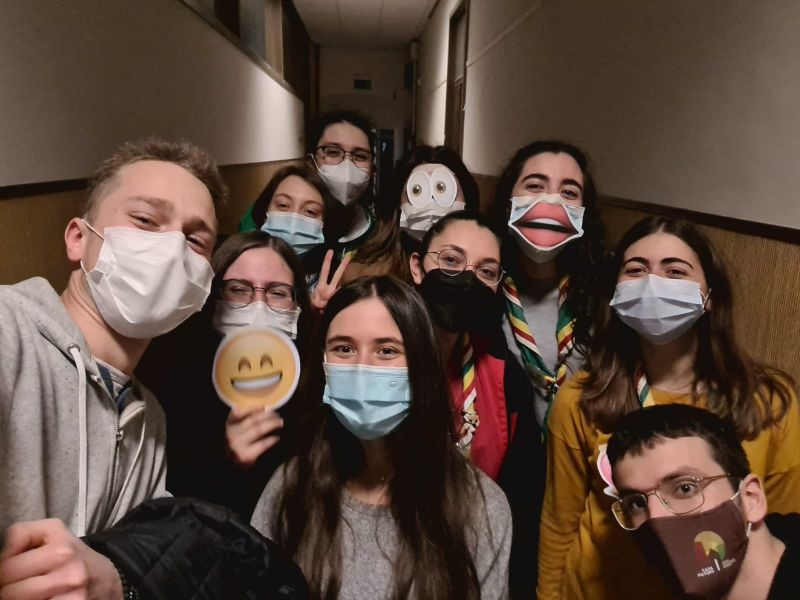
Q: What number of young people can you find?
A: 10